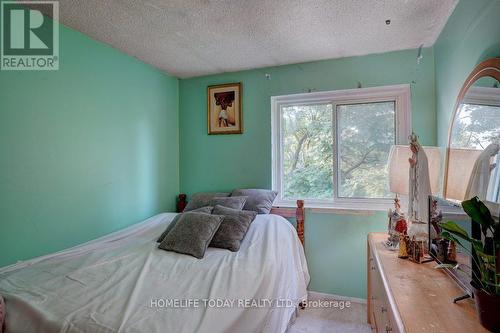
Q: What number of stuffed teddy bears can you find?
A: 0